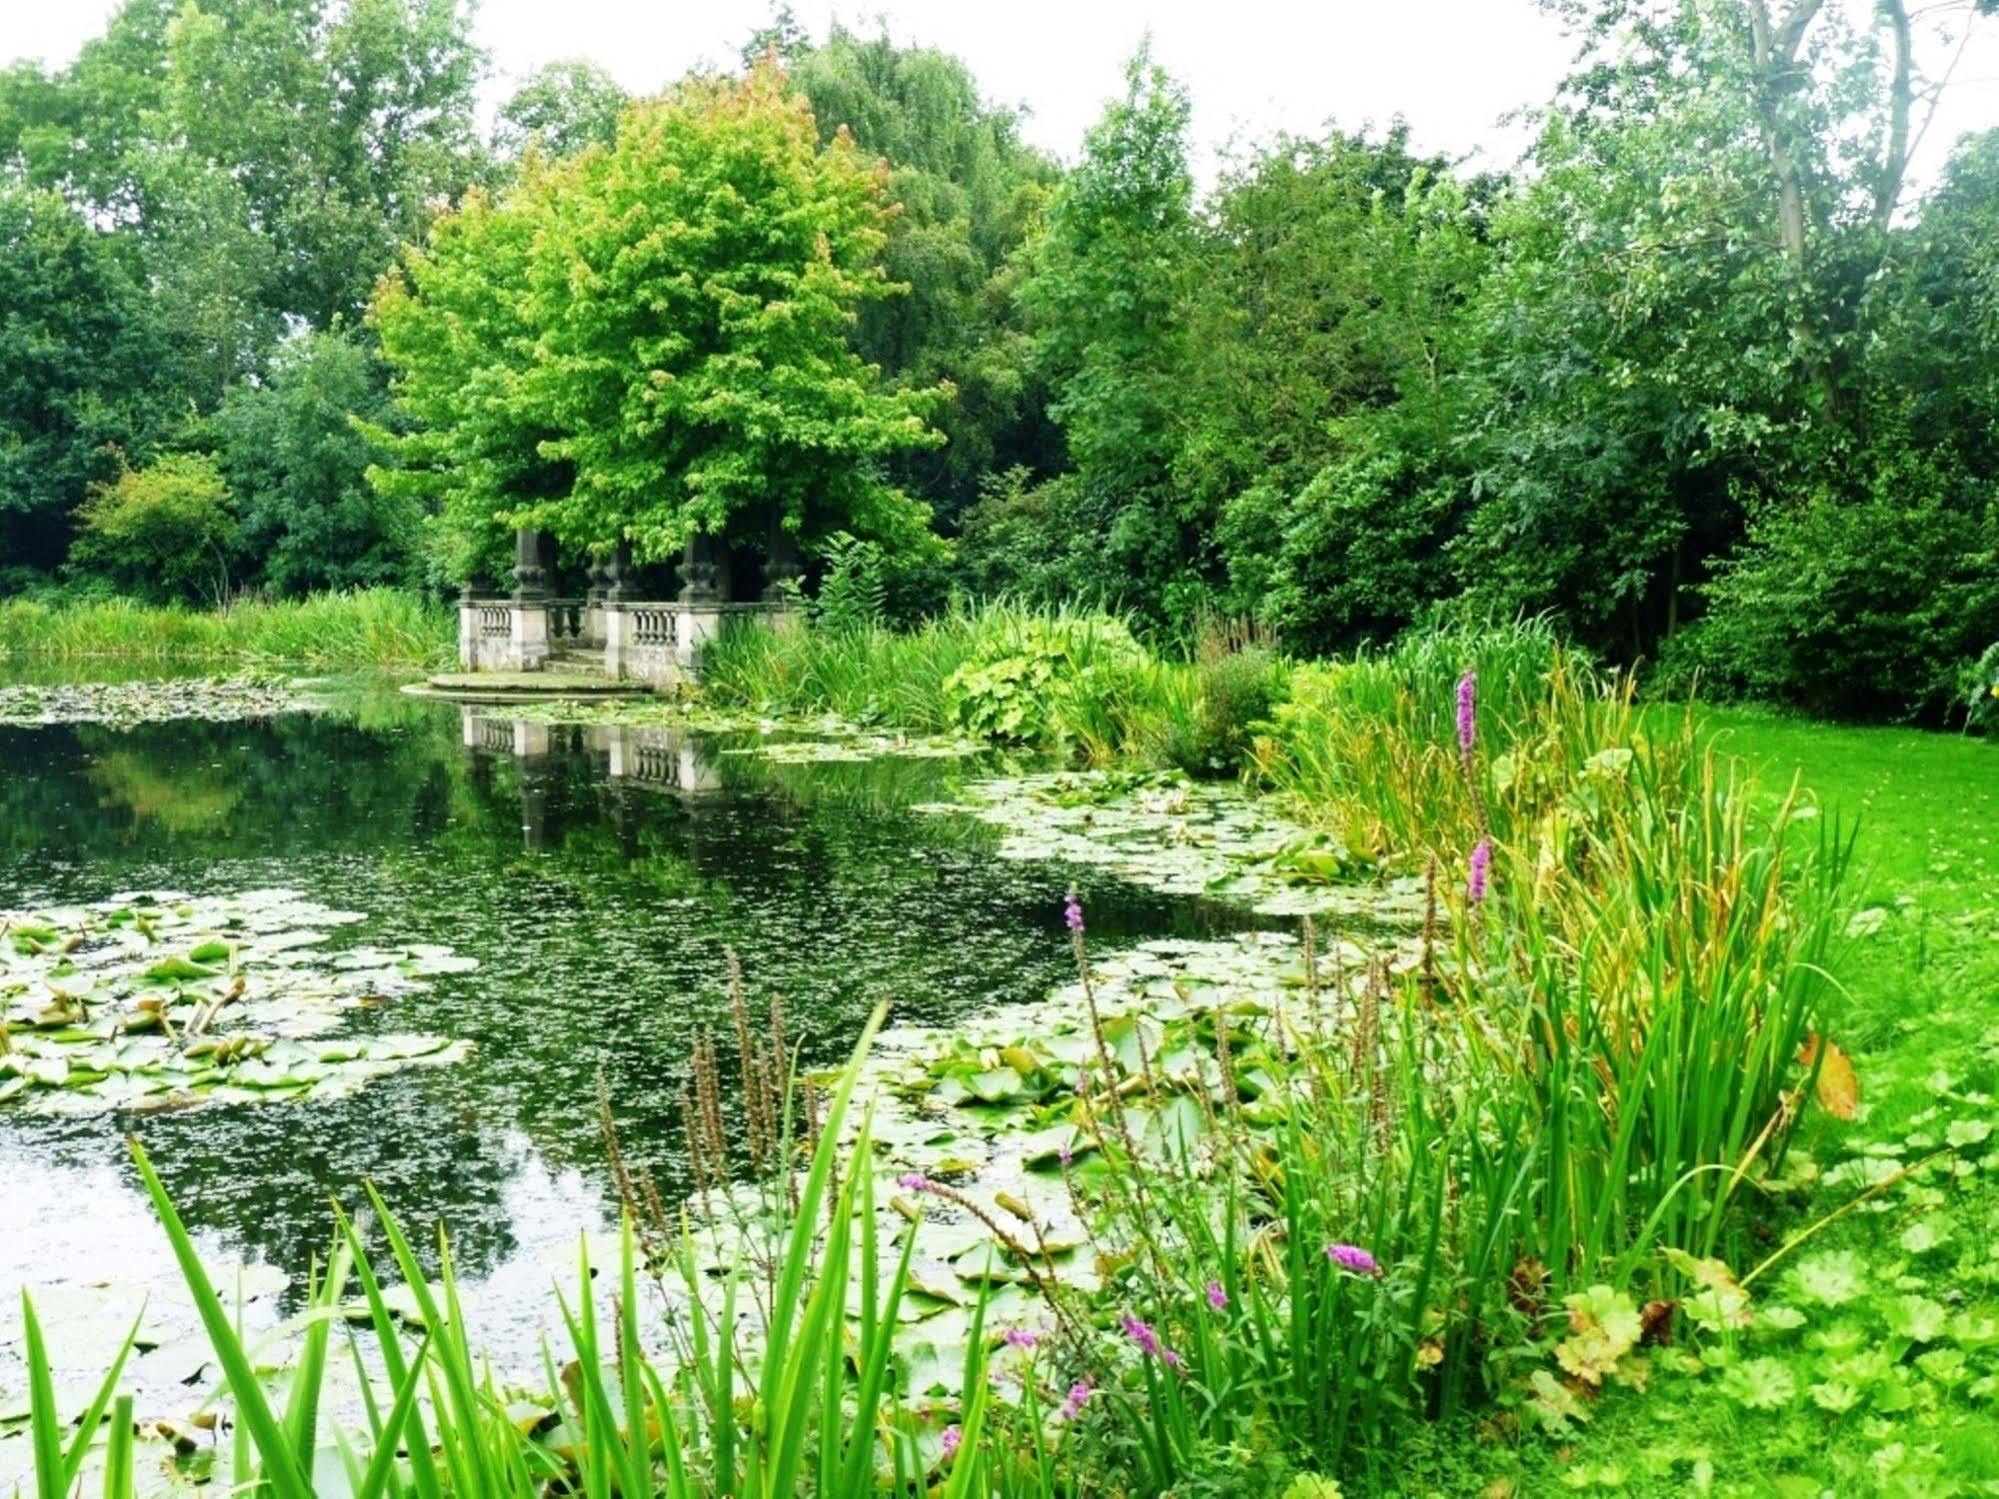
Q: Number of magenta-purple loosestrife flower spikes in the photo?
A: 11